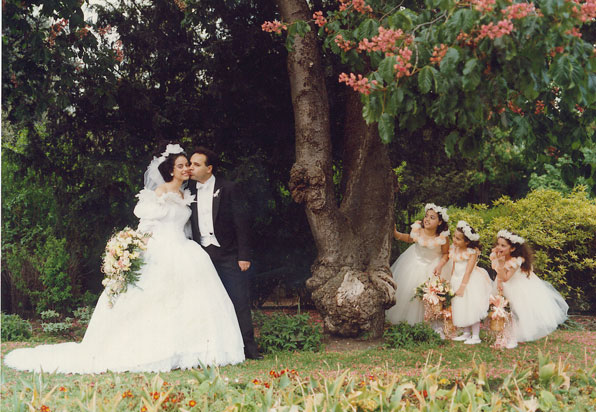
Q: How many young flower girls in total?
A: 3